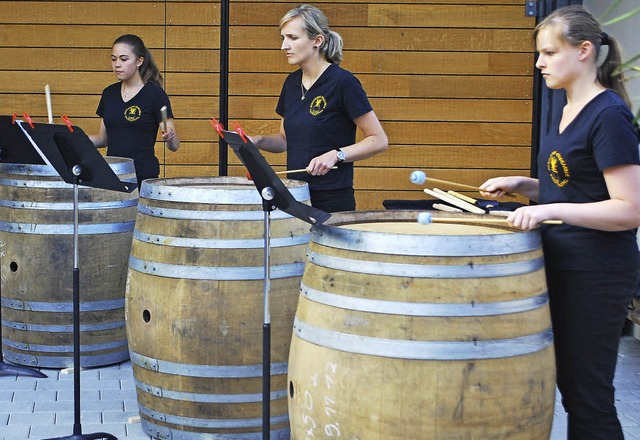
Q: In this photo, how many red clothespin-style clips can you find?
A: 5